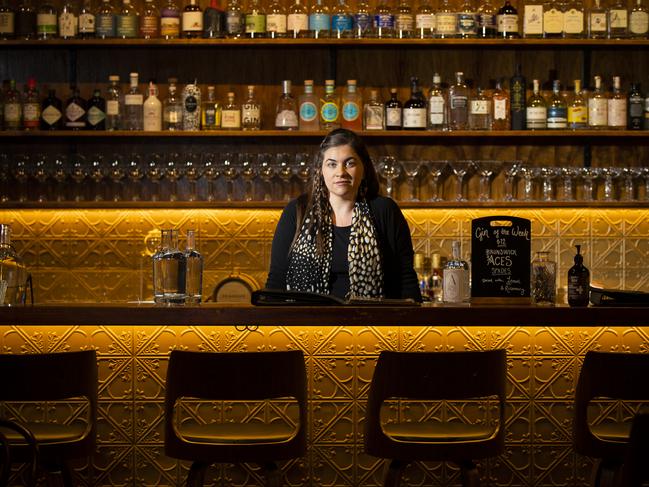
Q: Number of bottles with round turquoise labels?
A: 3